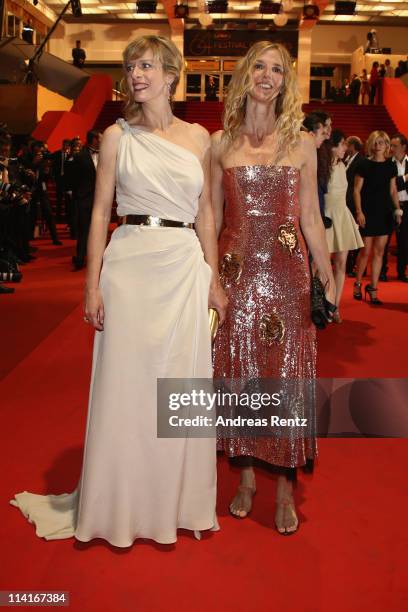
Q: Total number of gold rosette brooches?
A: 3